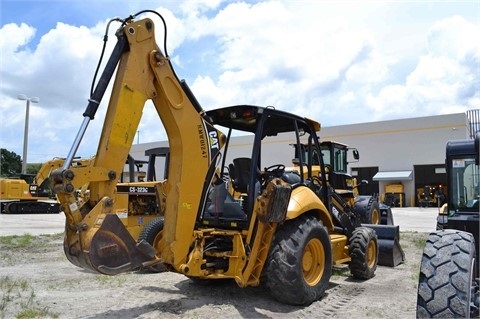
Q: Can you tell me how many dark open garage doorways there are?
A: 2